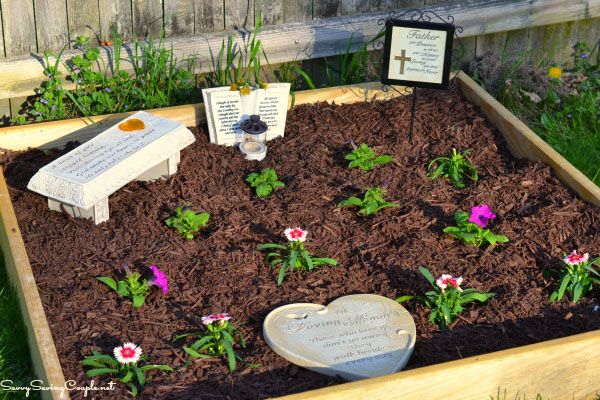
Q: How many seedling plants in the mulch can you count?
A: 12